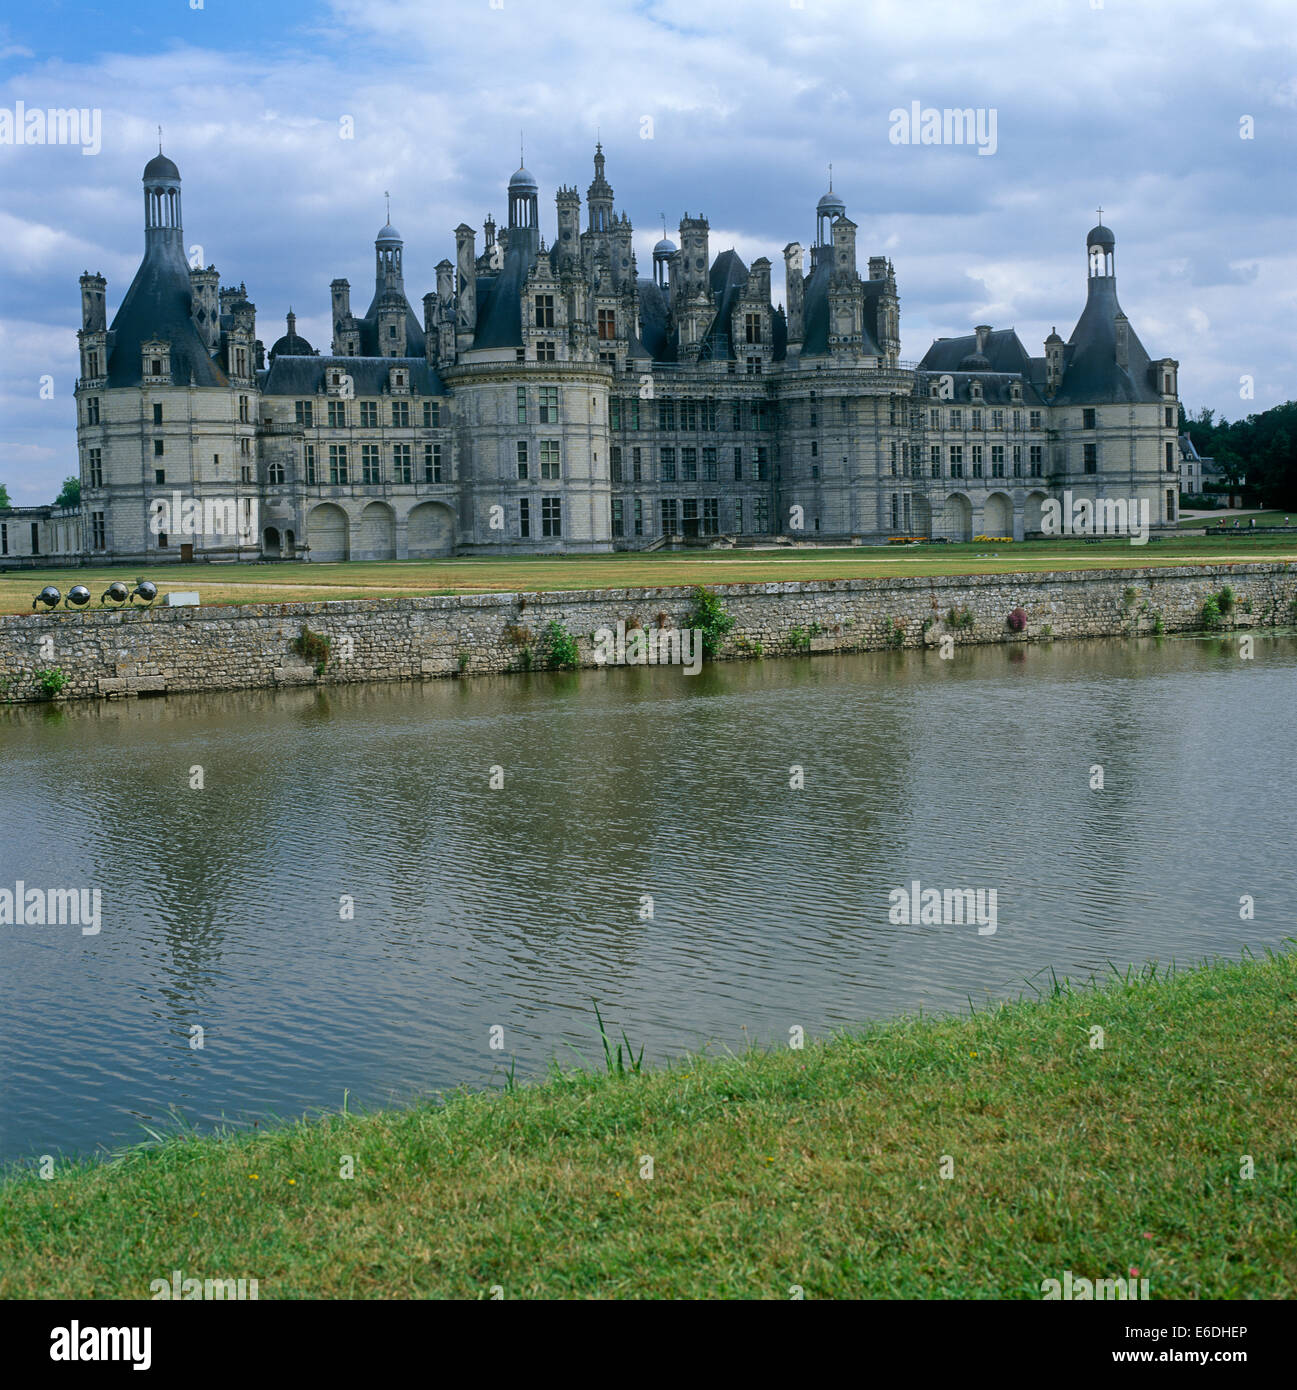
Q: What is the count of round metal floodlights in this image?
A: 4